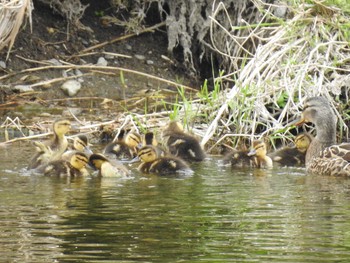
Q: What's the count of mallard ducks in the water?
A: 11